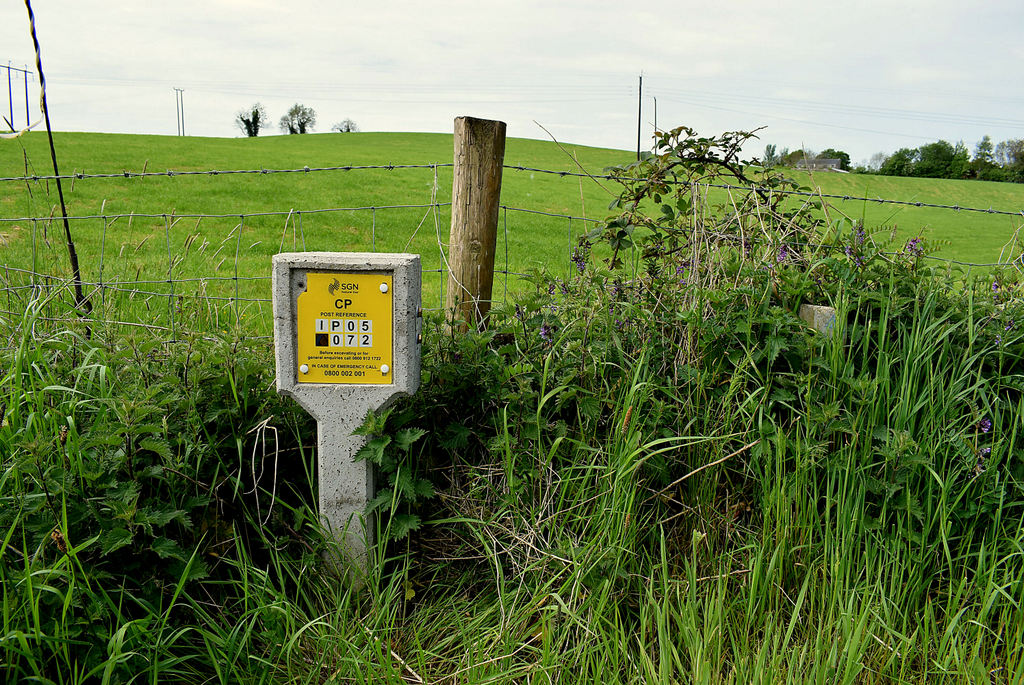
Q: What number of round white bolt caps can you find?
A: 3